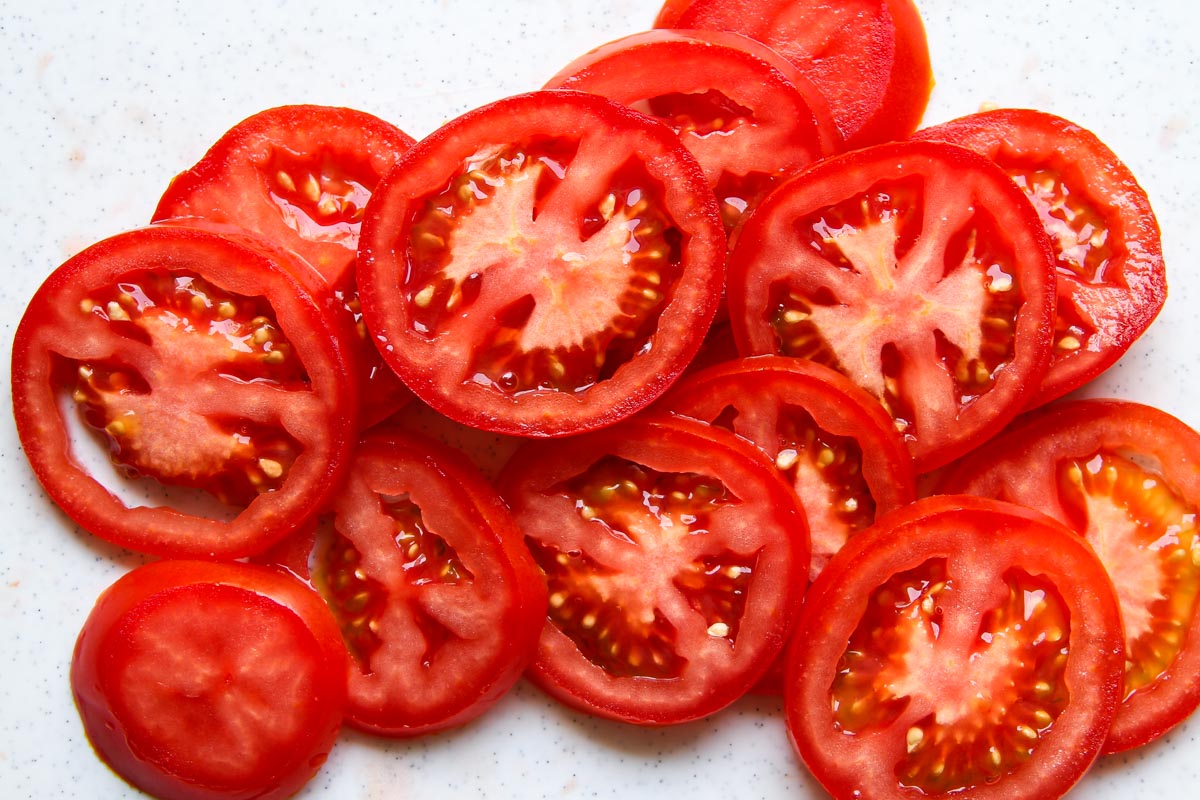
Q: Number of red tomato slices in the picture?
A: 13